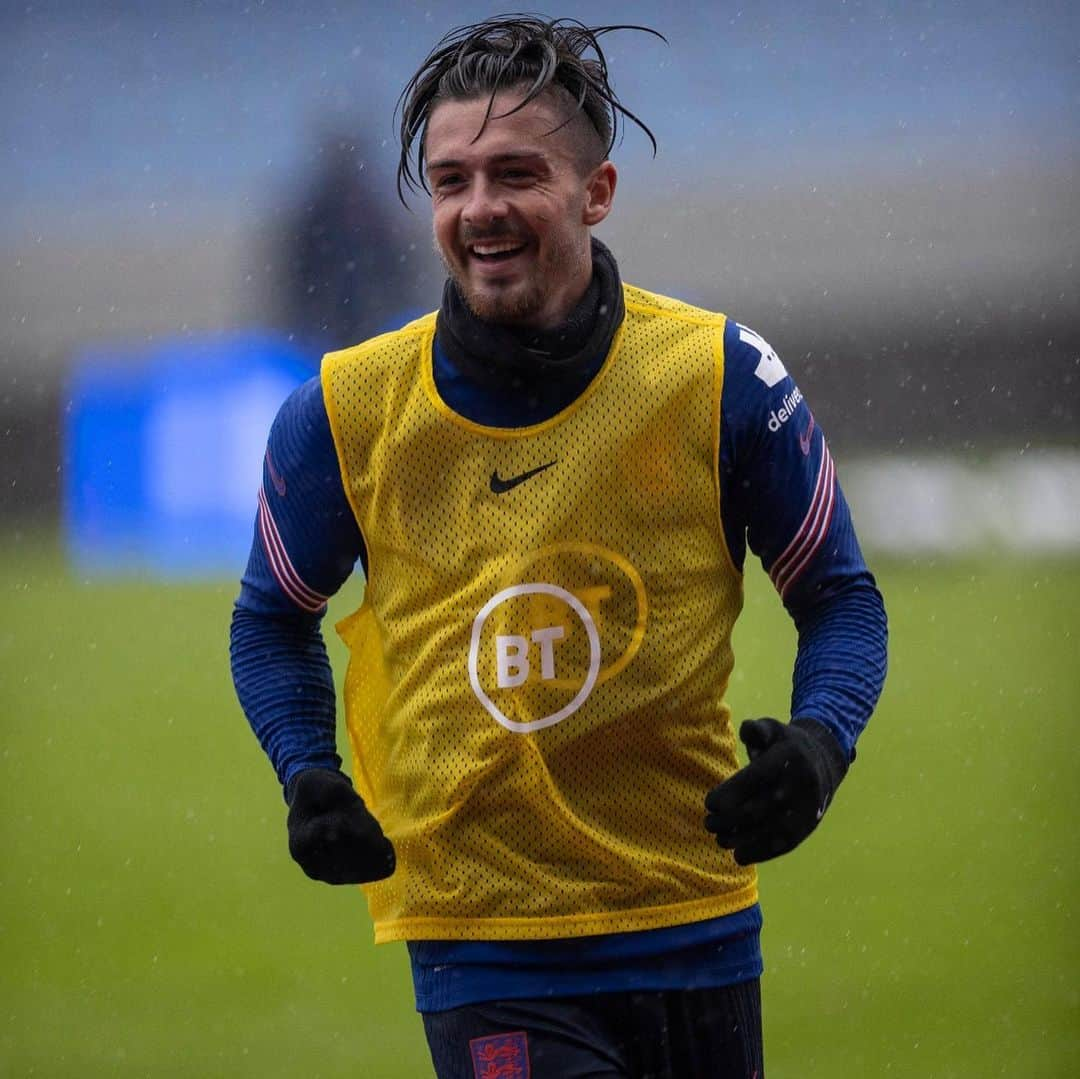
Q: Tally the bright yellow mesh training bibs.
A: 1